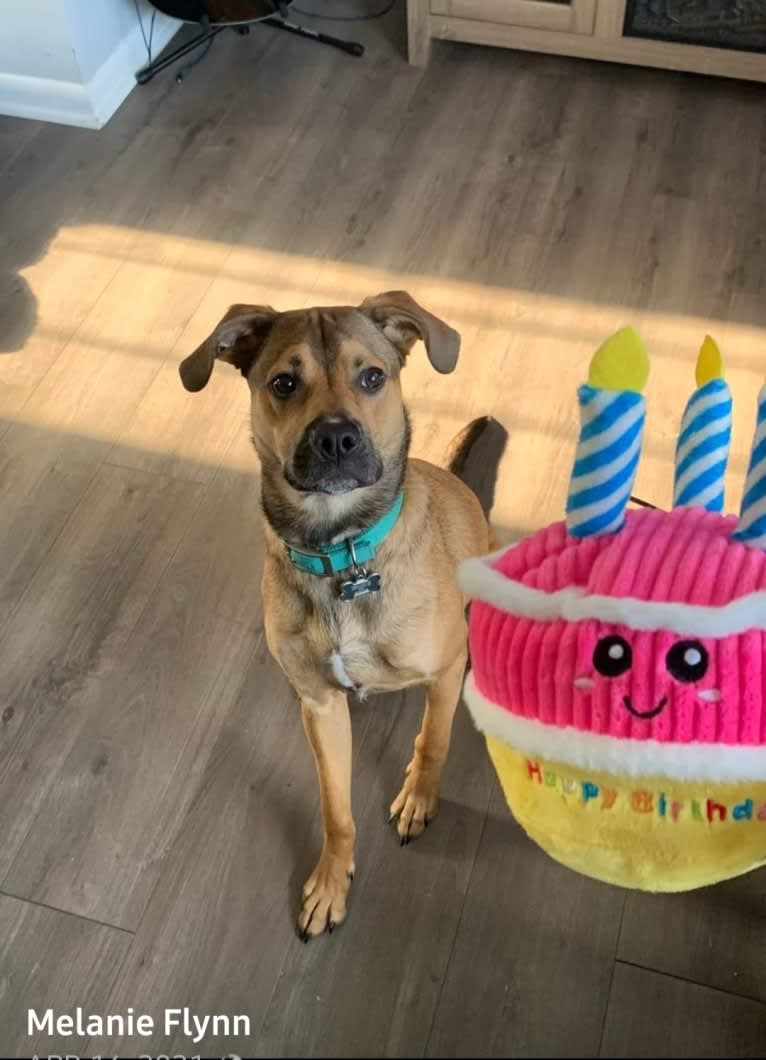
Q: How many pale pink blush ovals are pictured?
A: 2